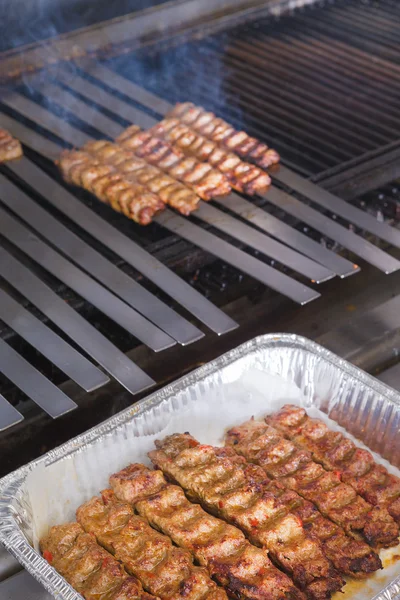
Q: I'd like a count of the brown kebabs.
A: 13